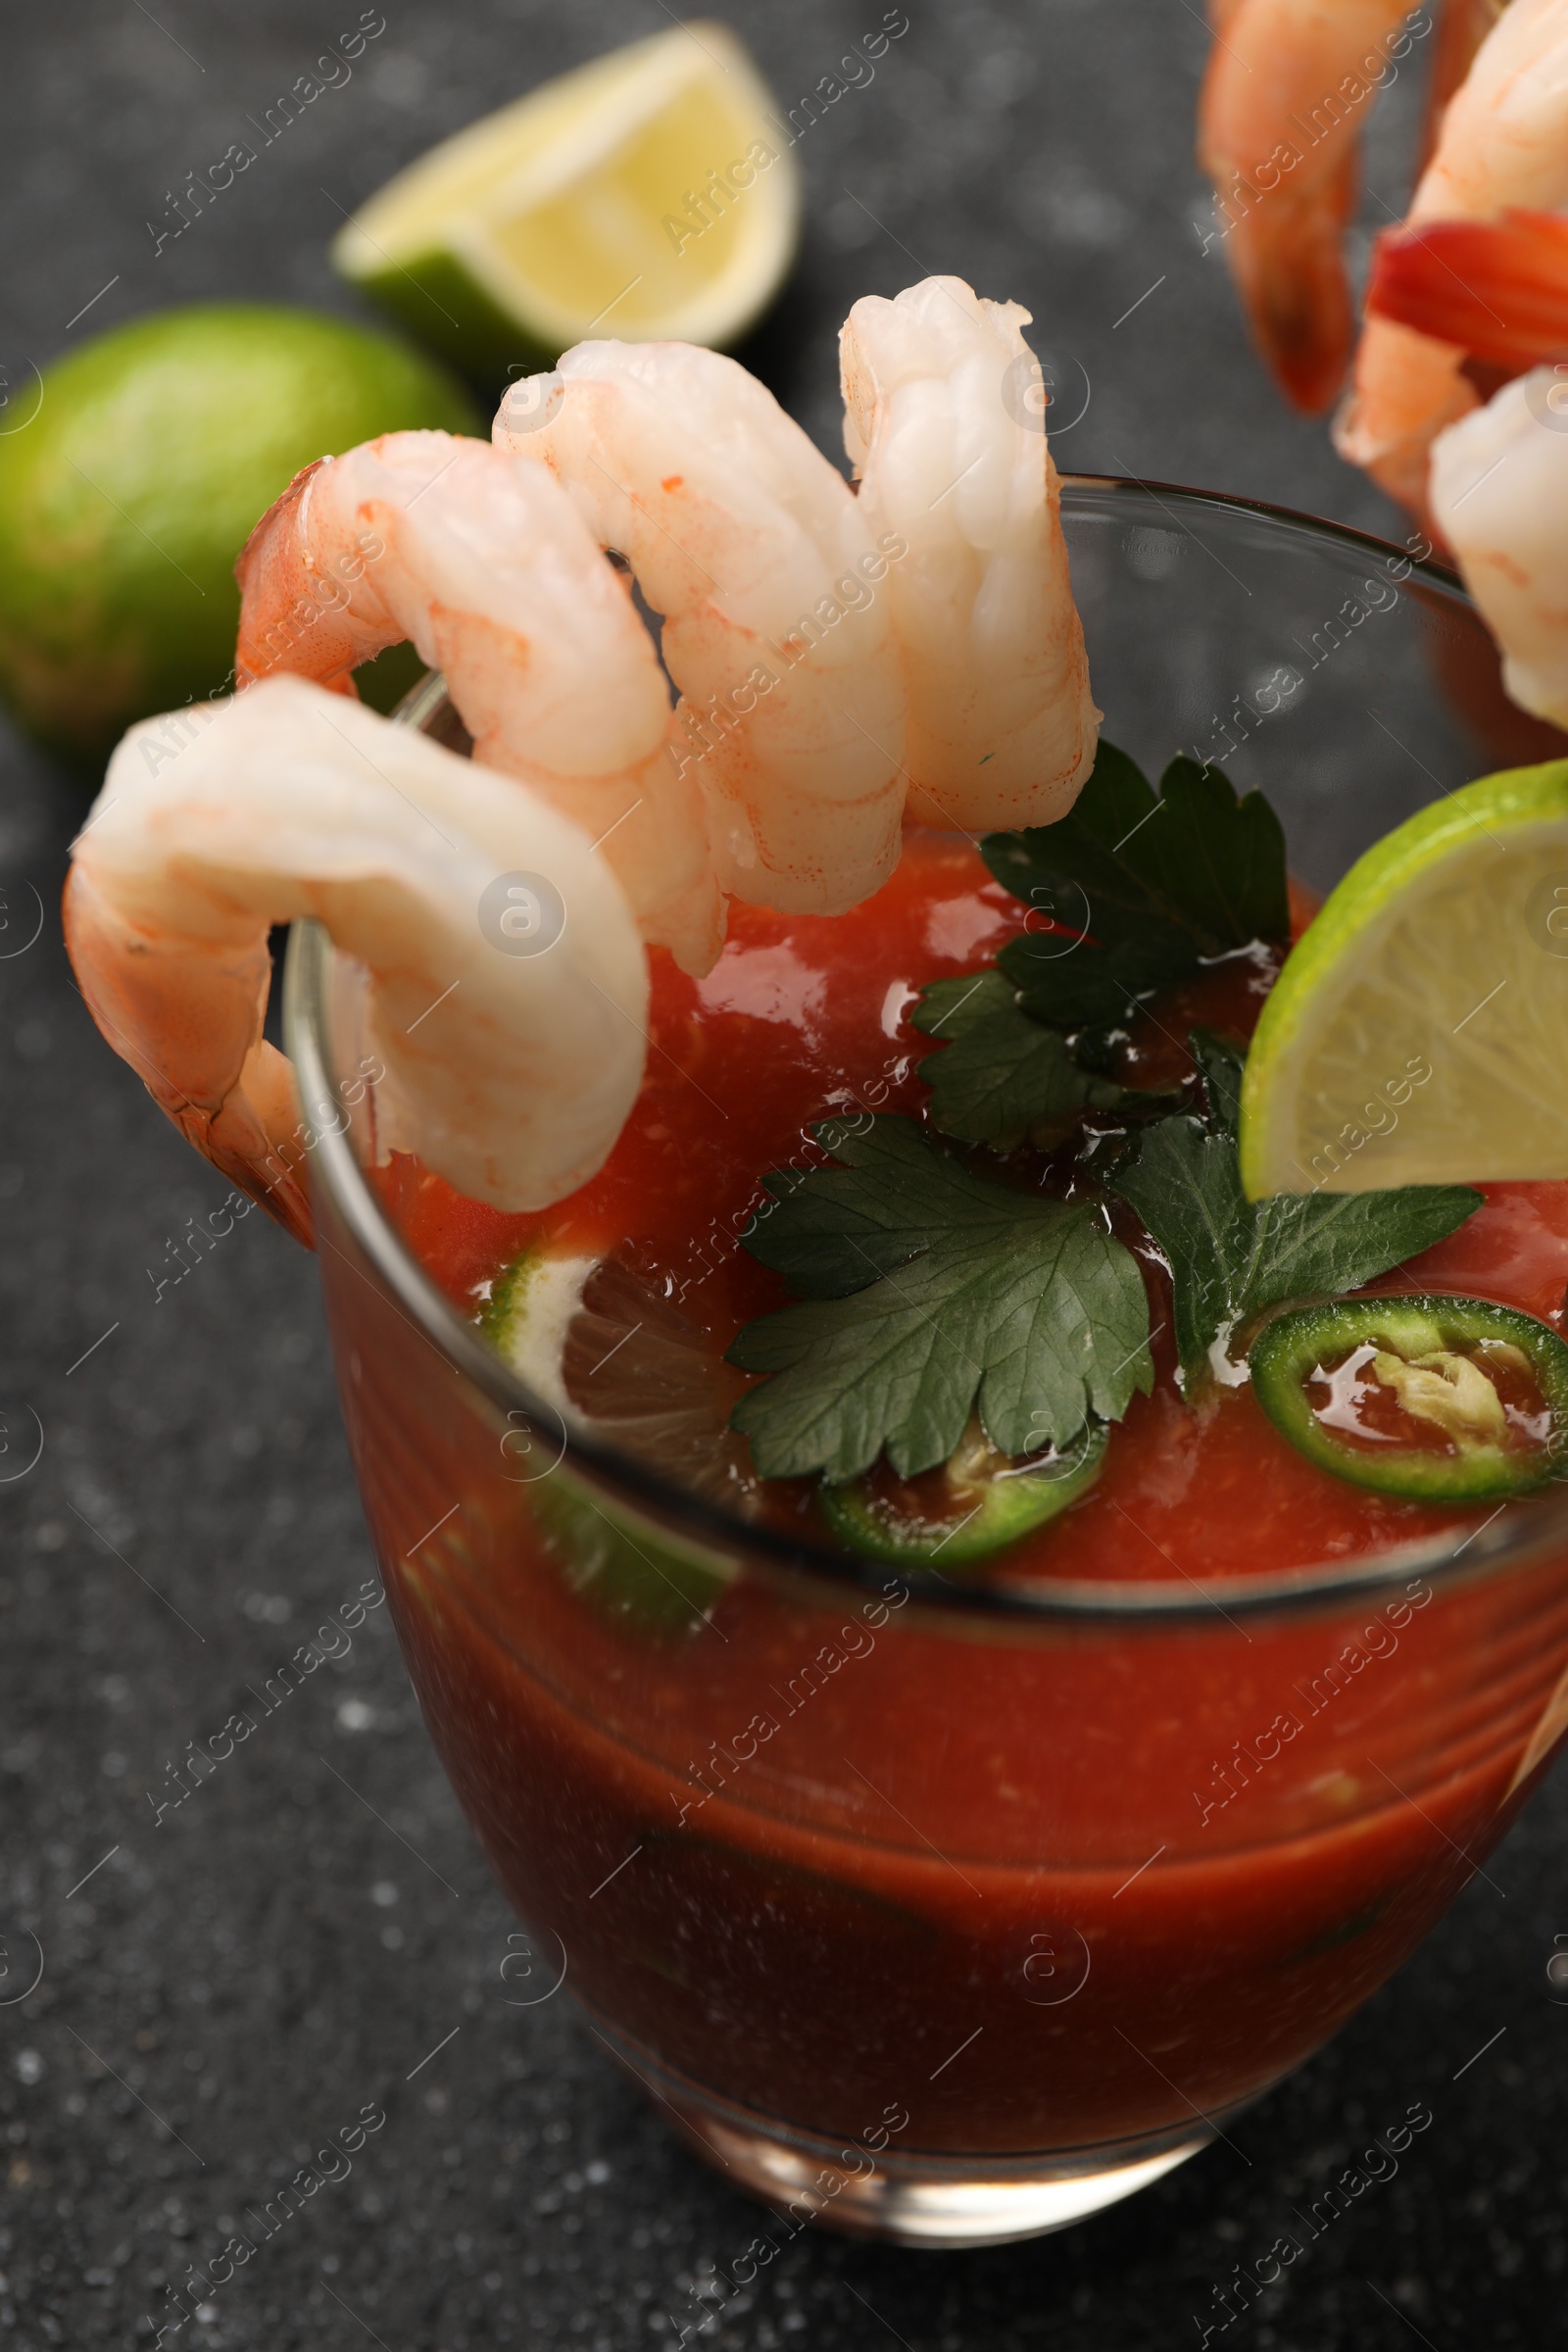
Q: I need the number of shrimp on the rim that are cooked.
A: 4